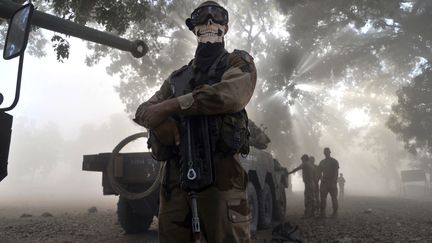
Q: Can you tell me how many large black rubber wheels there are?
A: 4